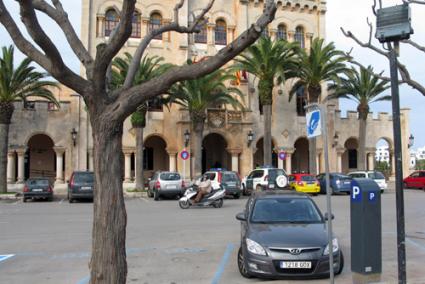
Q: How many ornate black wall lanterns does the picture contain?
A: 5